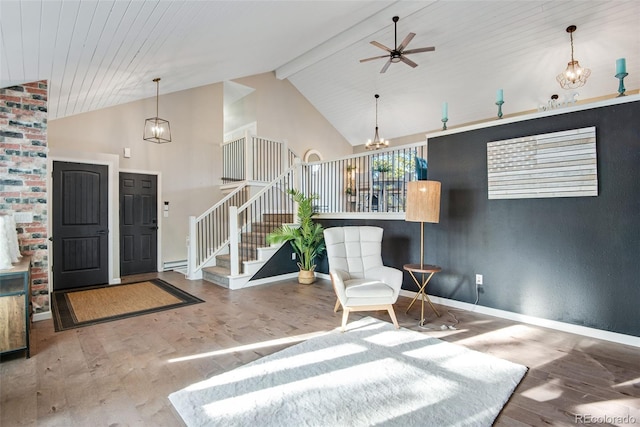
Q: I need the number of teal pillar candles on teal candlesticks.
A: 3